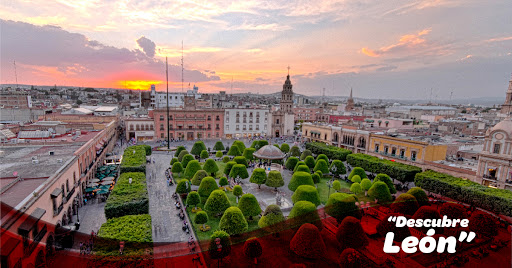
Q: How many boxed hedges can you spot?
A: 6